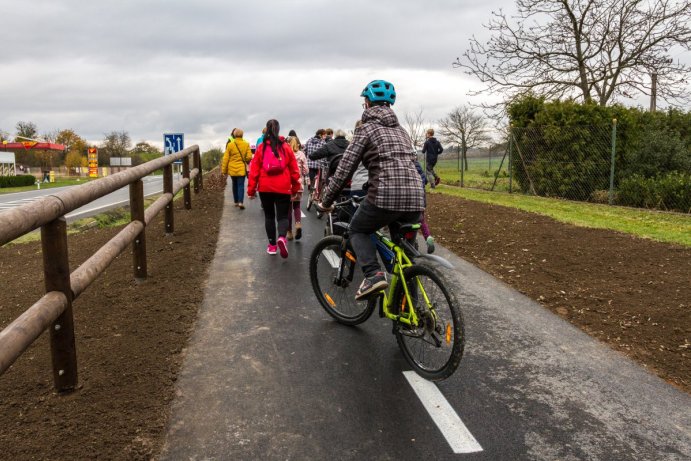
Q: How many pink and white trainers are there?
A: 2